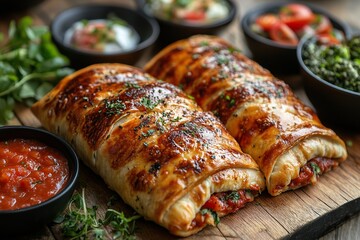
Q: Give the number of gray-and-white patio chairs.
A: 0